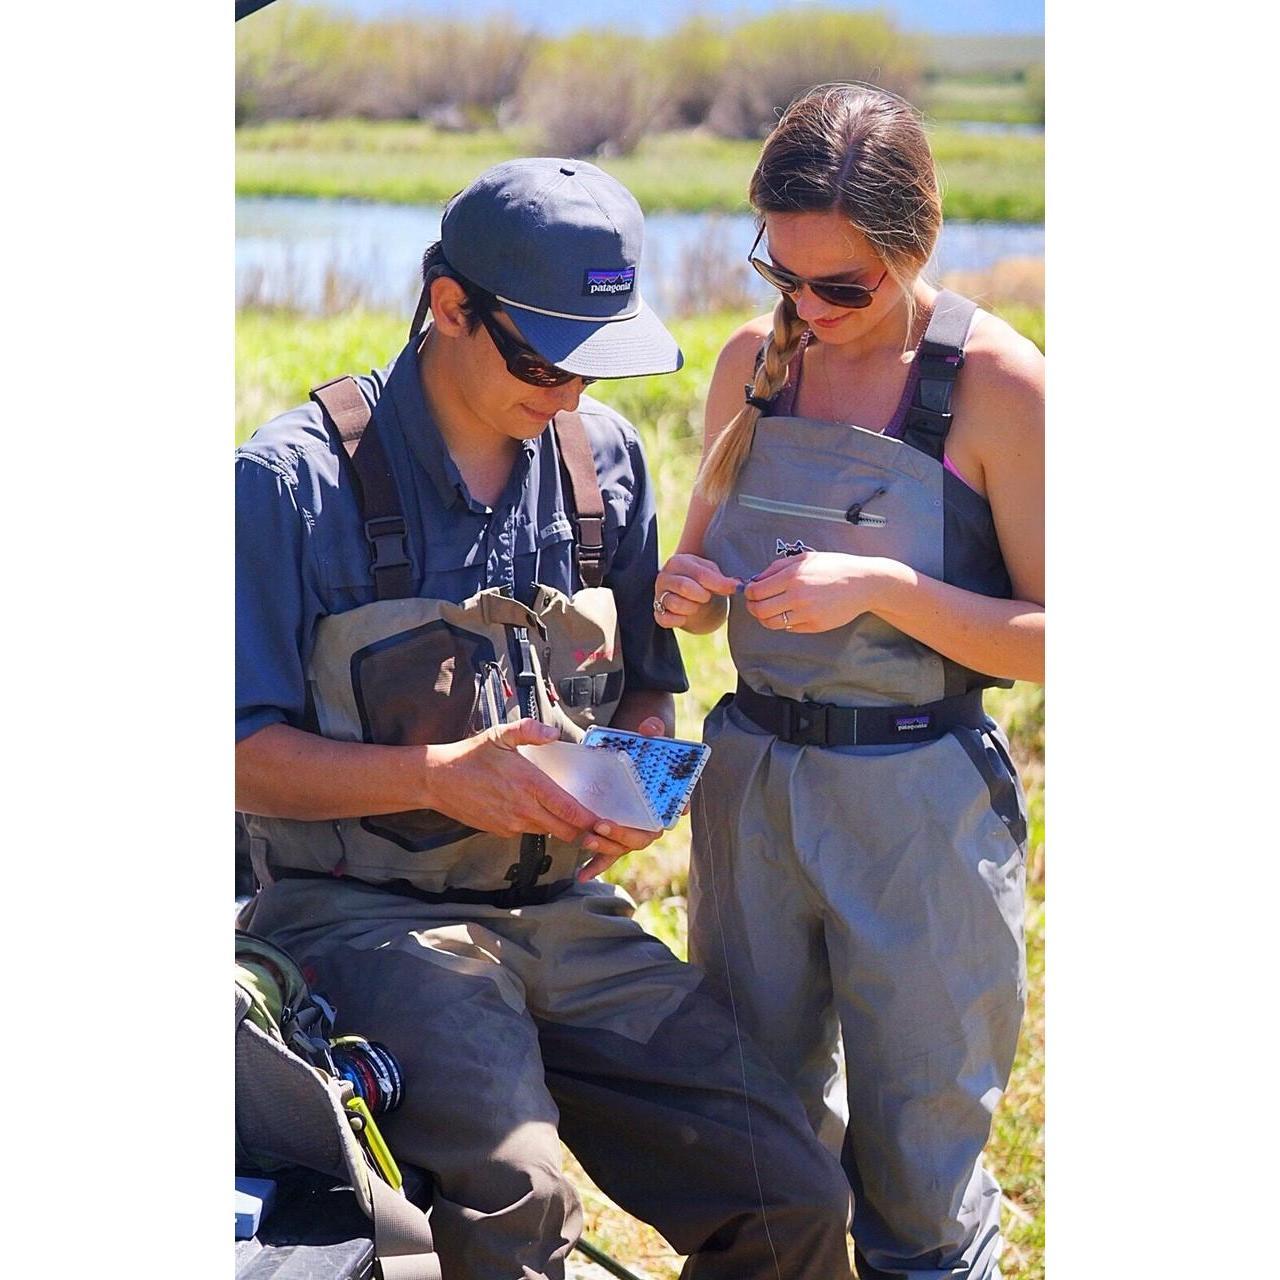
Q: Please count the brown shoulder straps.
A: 2